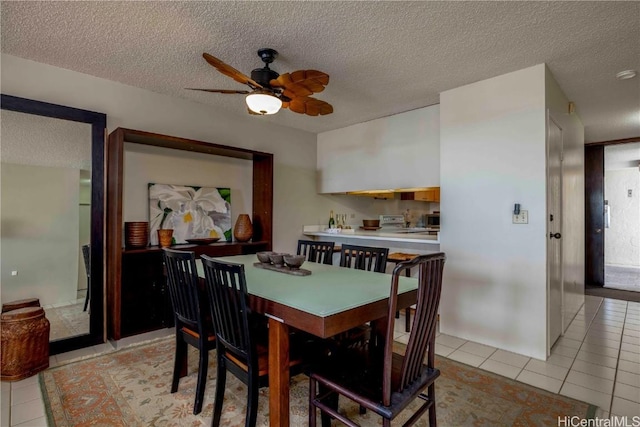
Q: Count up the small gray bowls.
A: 3